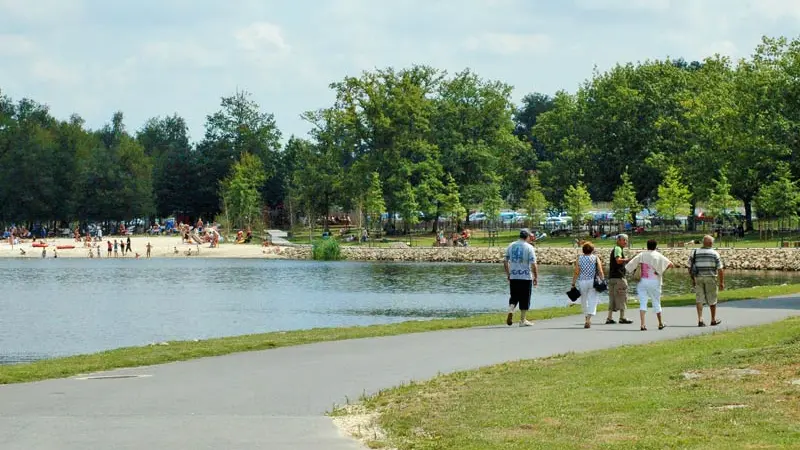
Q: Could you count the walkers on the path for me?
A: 5